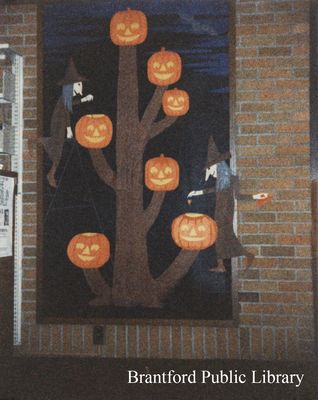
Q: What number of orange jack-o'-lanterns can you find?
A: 7